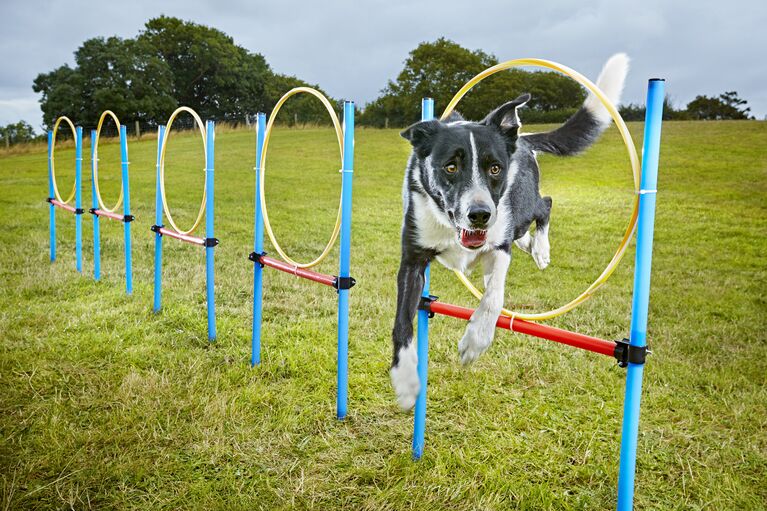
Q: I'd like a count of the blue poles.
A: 10